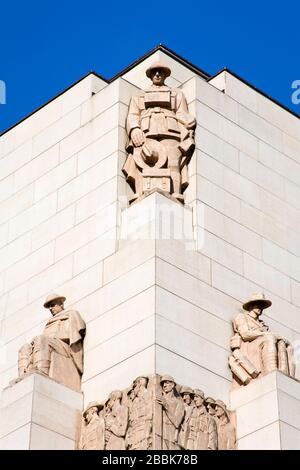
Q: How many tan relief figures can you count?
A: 11